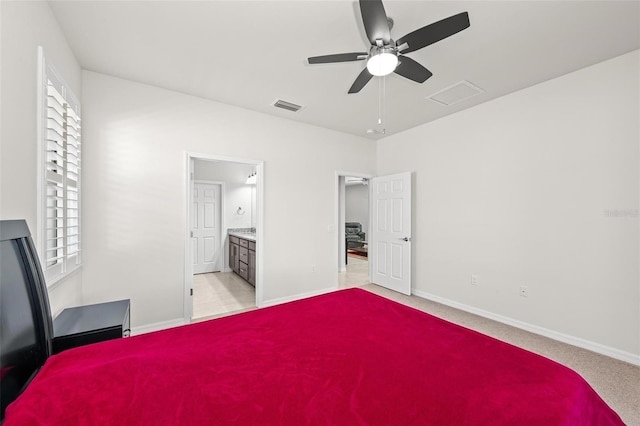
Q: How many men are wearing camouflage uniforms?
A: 0